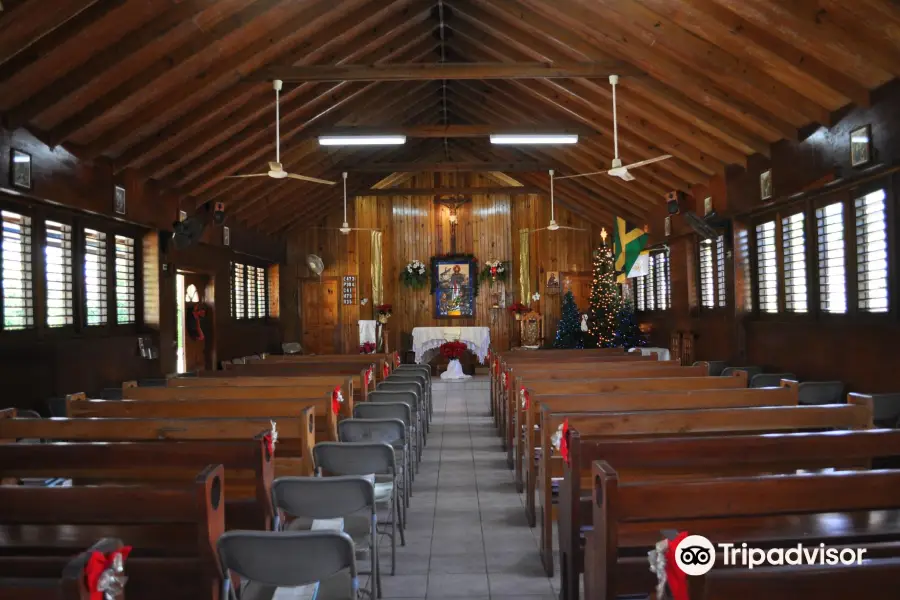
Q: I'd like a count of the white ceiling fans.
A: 4